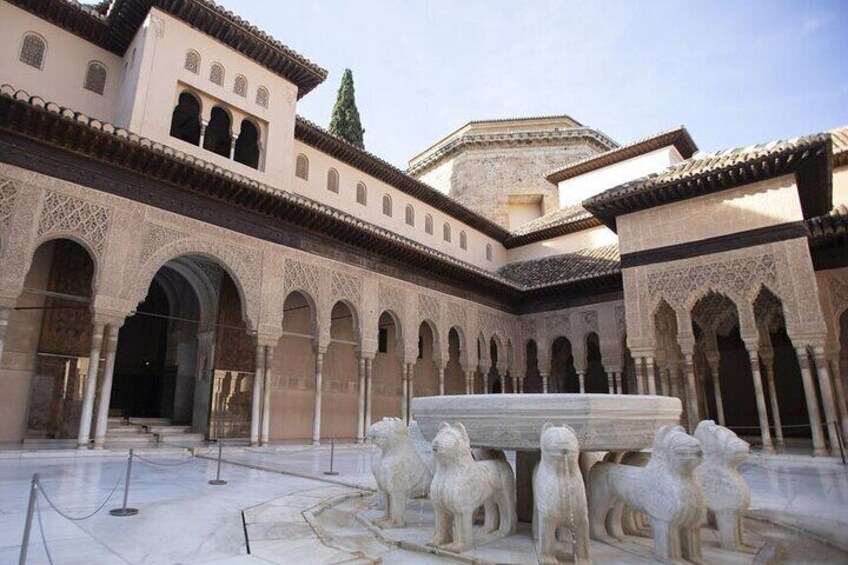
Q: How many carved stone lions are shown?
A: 5